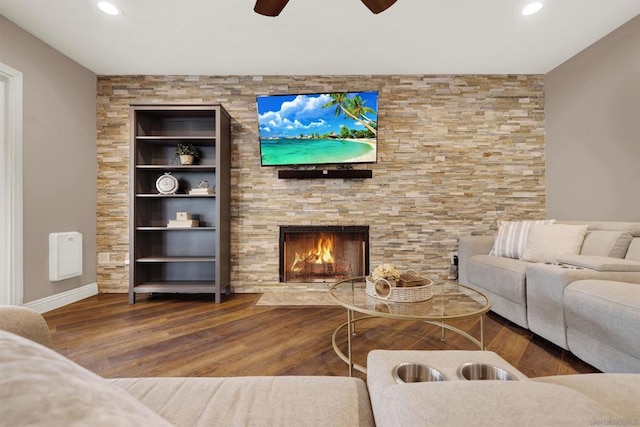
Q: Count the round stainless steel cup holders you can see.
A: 2